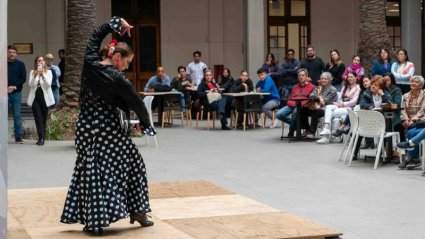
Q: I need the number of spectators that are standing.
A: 12